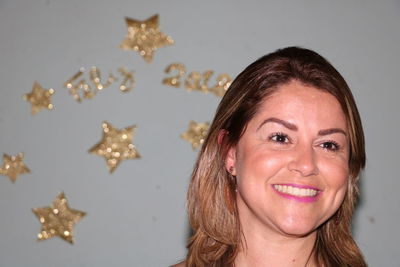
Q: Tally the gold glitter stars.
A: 6